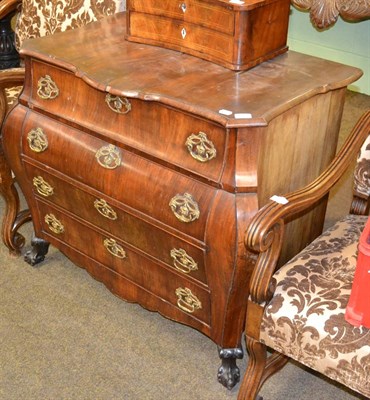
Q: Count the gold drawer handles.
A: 12